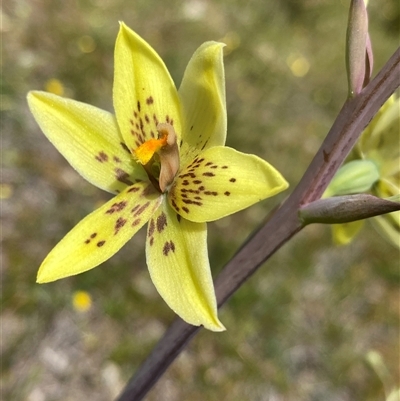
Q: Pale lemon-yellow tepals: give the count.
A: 6